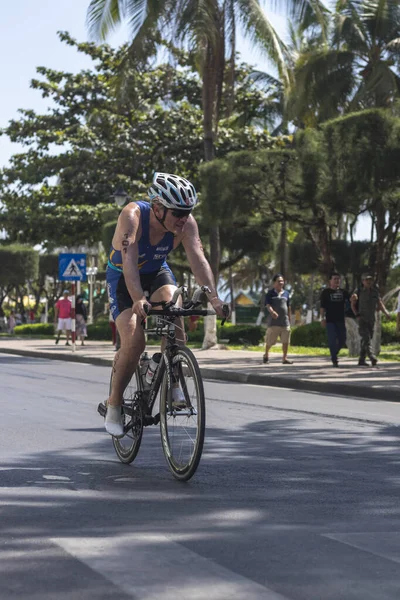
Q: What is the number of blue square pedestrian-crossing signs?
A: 1